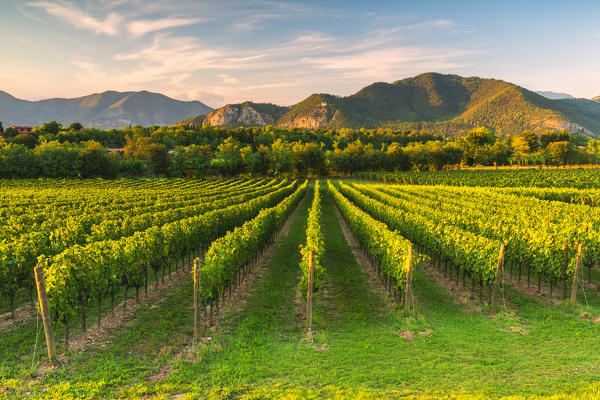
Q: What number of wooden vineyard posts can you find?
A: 6